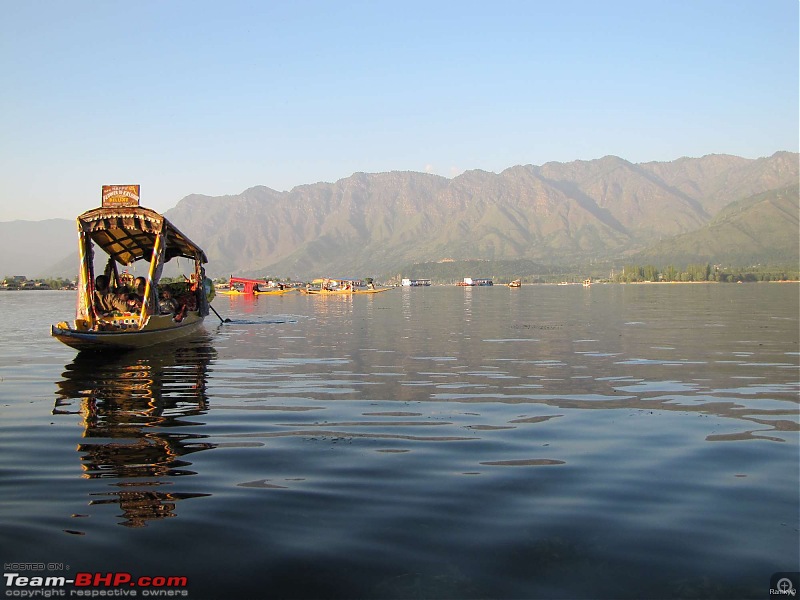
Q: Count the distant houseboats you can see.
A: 2